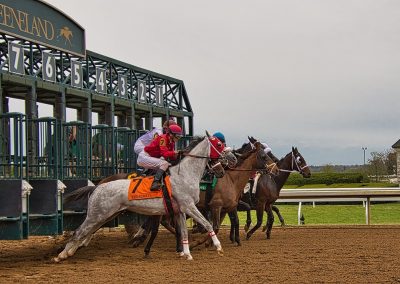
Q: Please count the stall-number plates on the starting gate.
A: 7